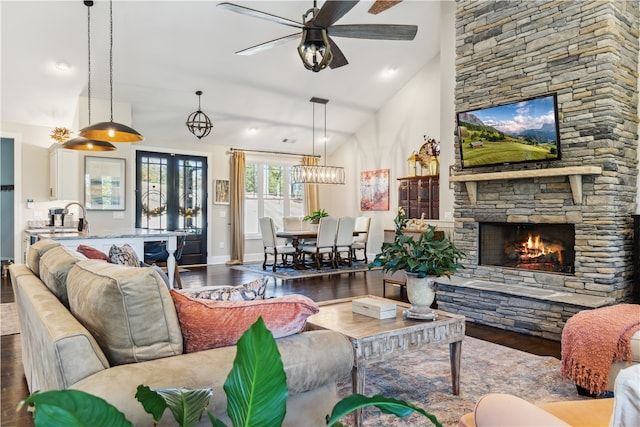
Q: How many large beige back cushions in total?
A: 3